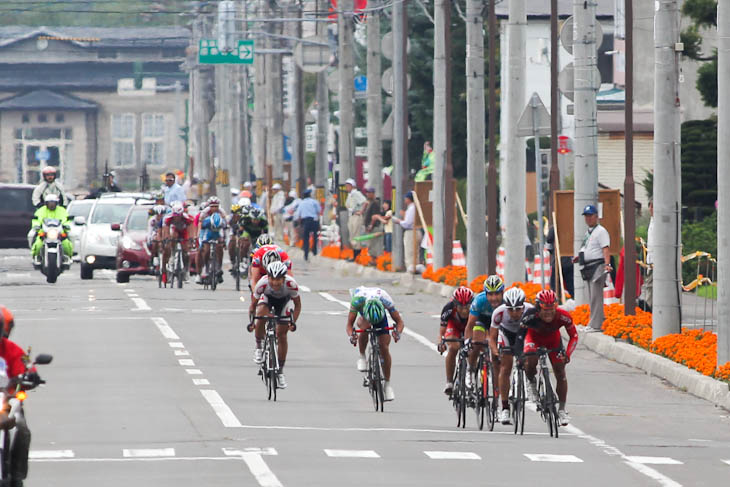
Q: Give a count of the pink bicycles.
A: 0